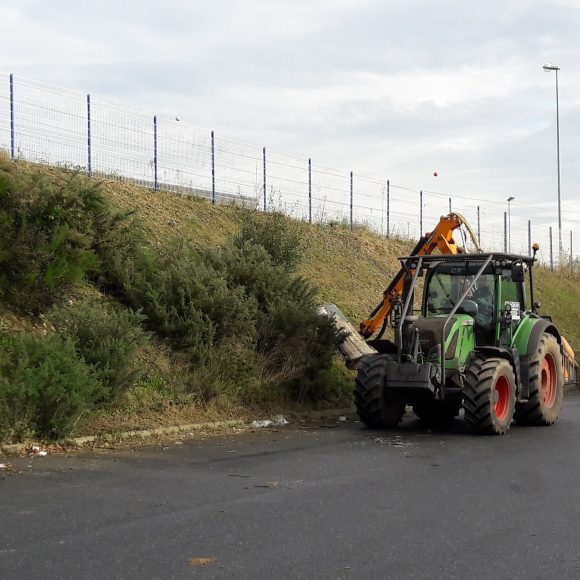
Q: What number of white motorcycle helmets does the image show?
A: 0